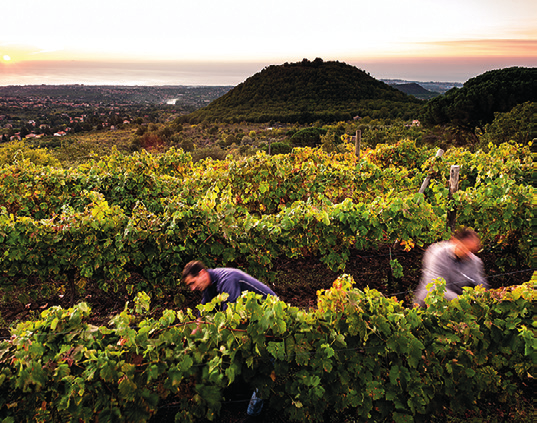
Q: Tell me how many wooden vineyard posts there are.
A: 3